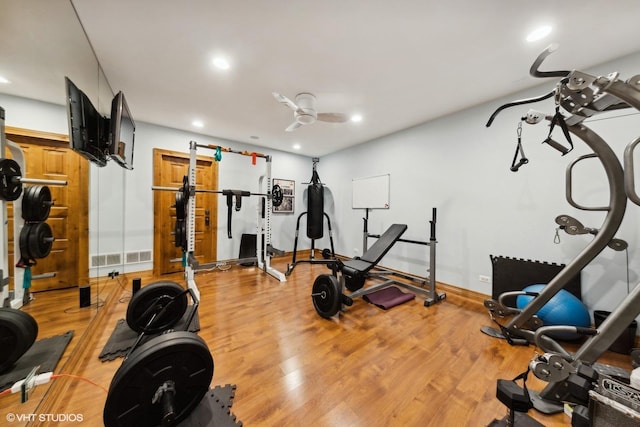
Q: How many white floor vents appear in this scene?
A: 2